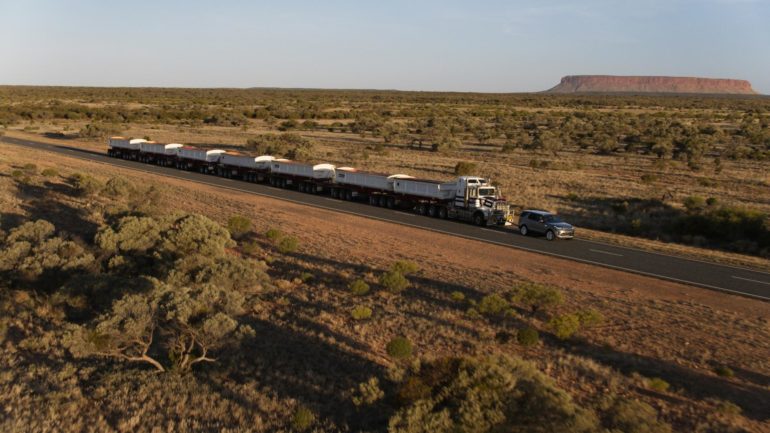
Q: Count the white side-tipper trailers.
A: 7